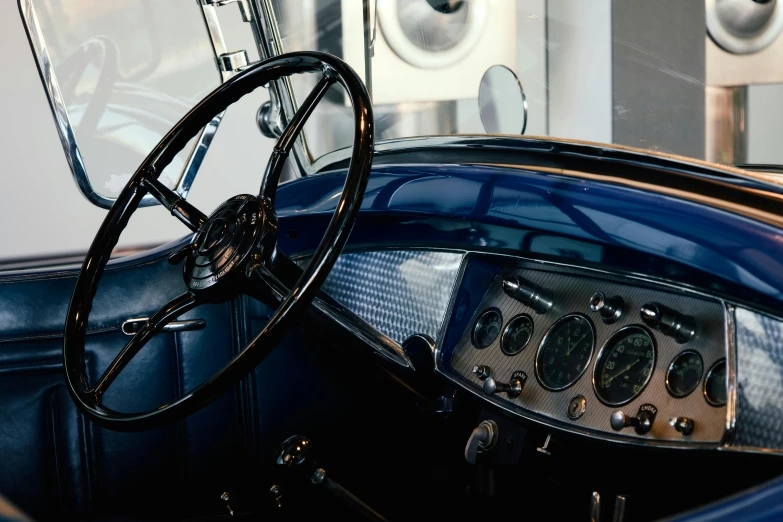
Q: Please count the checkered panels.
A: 2